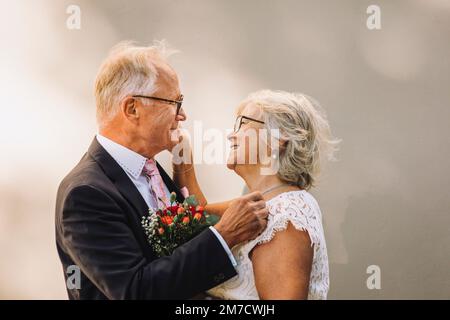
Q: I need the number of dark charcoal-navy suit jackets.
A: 1